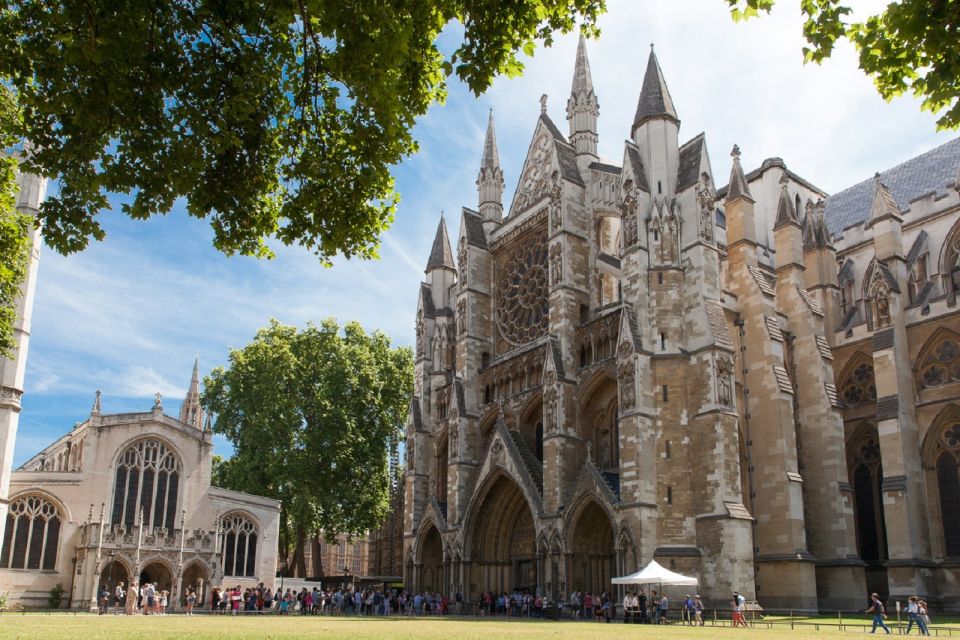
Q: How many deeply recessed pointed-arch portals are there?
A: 3